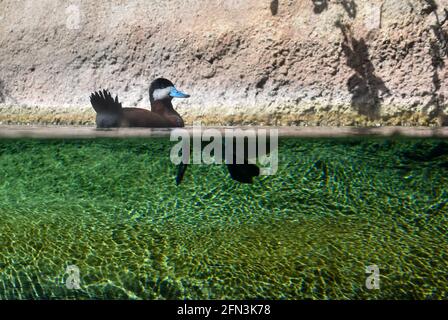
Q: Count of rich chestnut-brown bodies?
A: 1